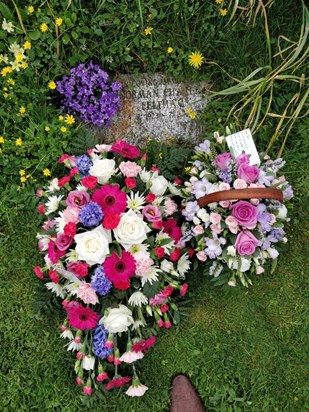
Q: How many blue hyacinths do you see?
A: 4